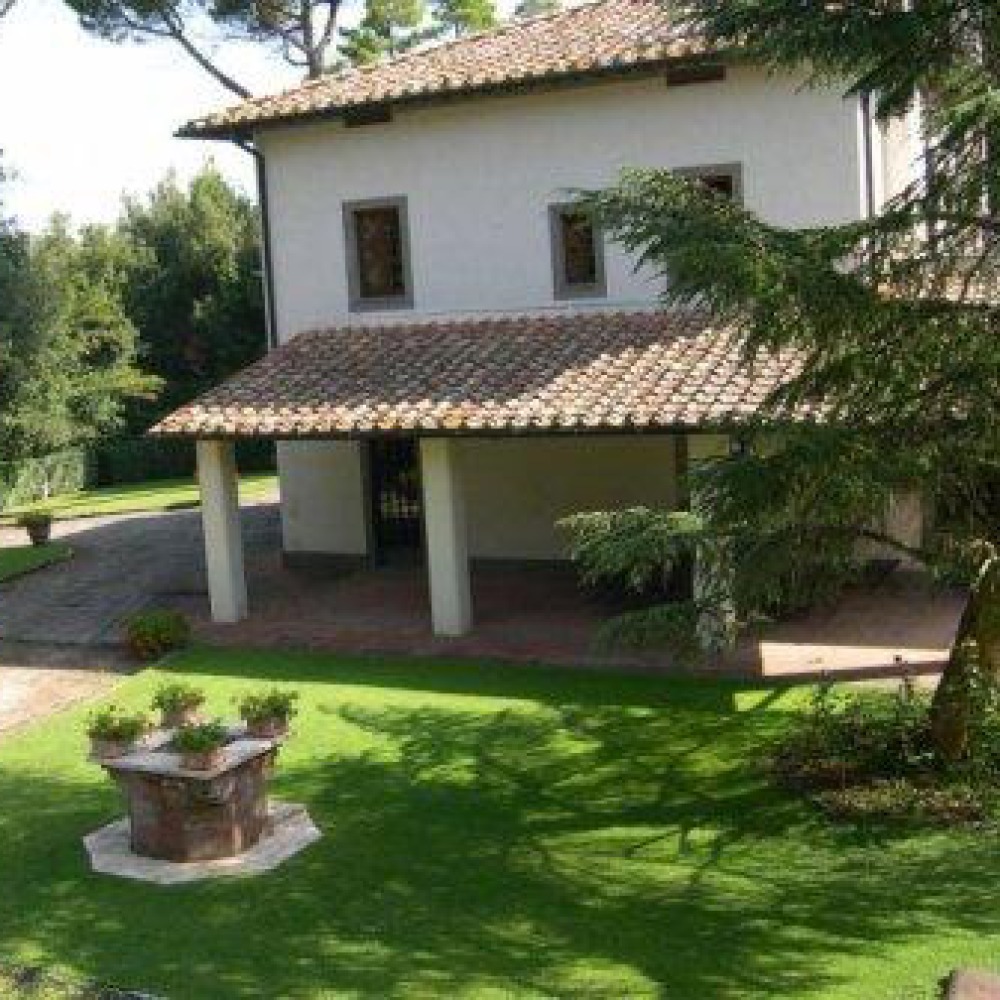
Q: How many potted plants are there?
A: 5